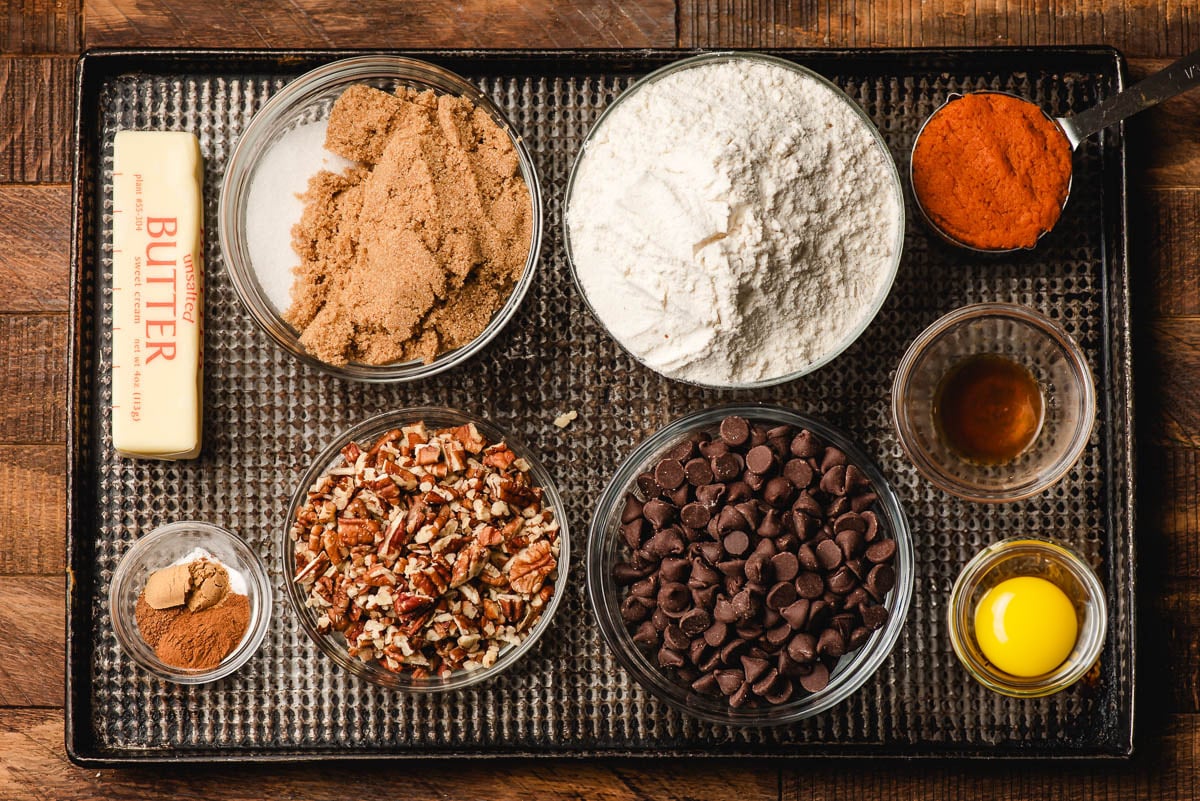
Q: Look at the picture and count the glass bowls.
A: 7